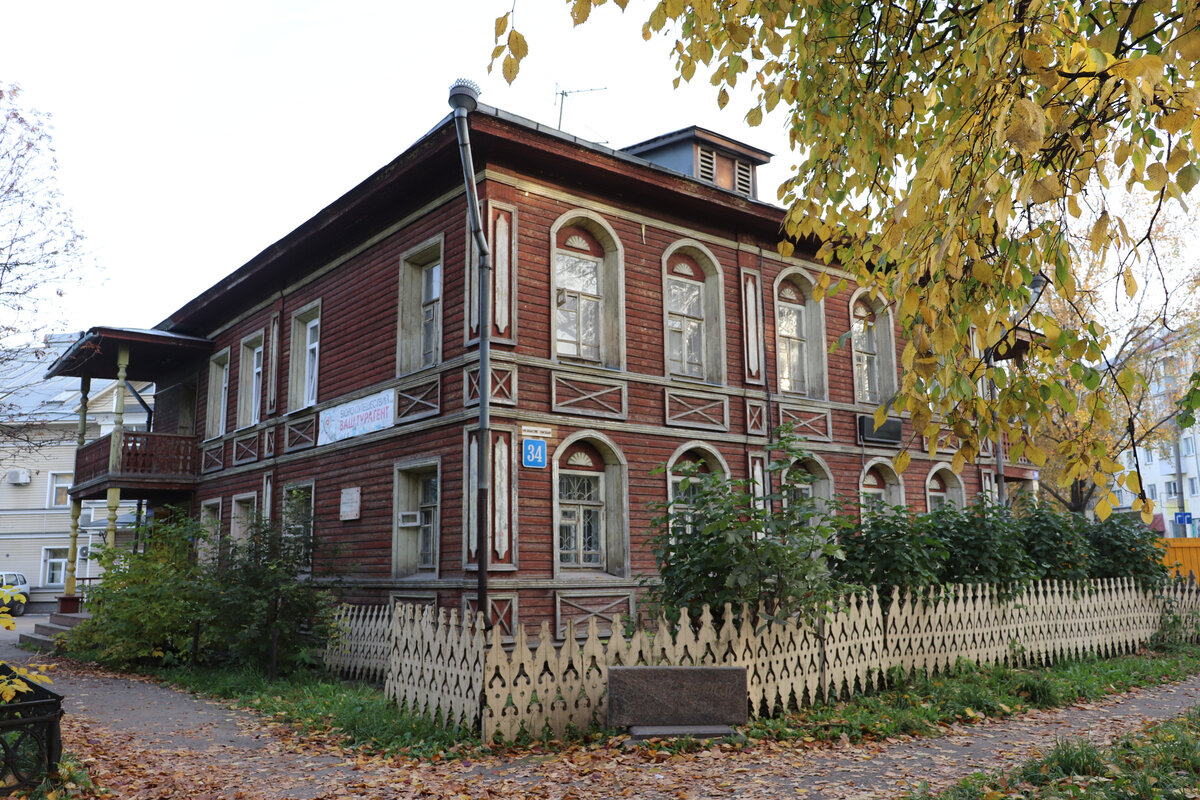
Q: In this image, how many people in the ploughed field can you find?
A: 0